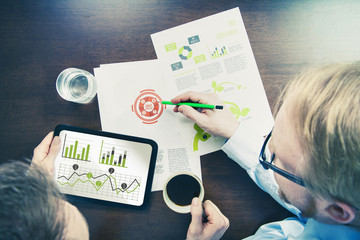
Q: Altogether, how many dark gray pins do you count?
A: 3